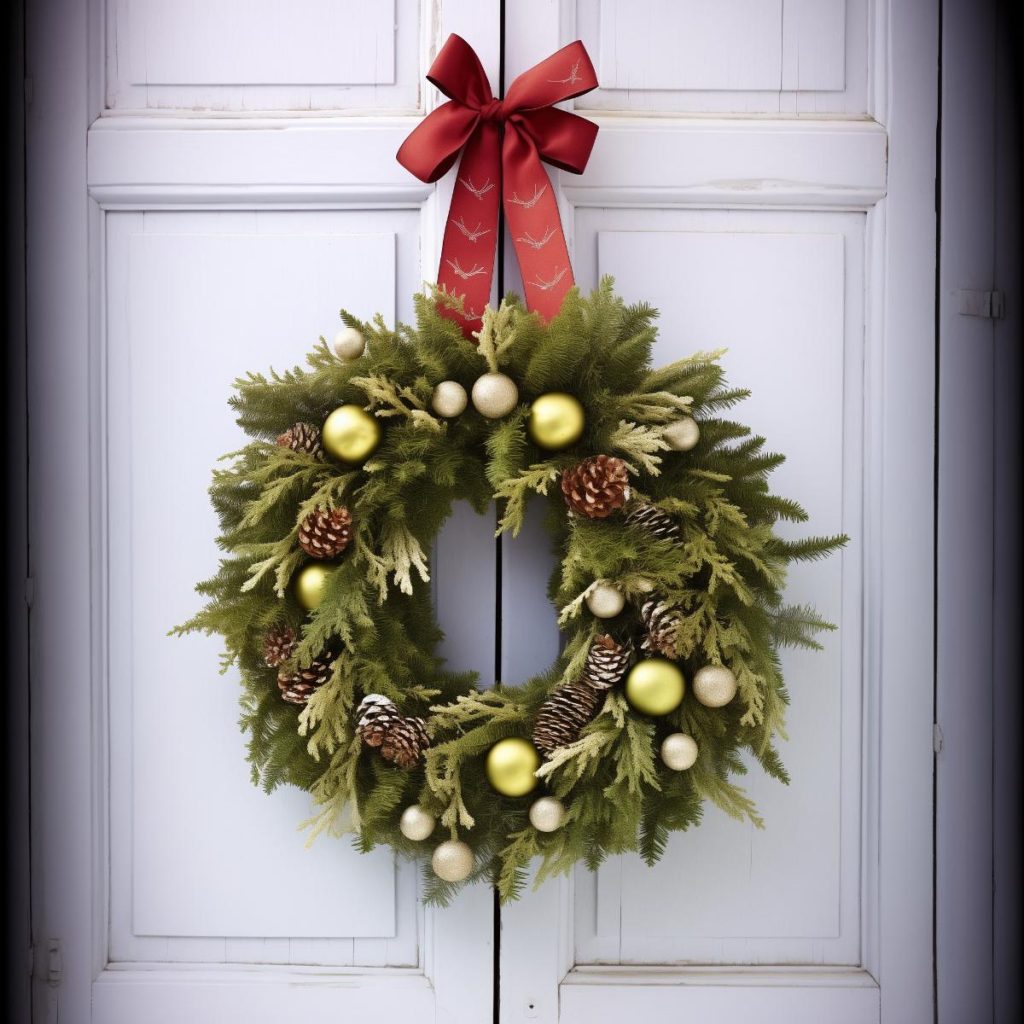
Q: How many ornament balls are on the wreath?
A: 15